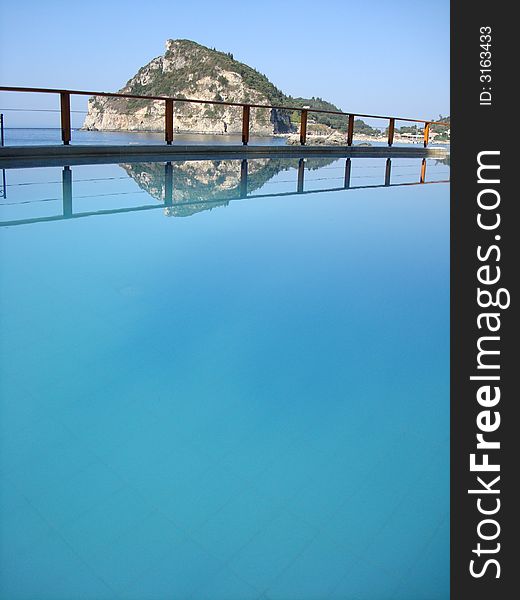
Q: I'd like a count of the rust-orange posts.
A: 7